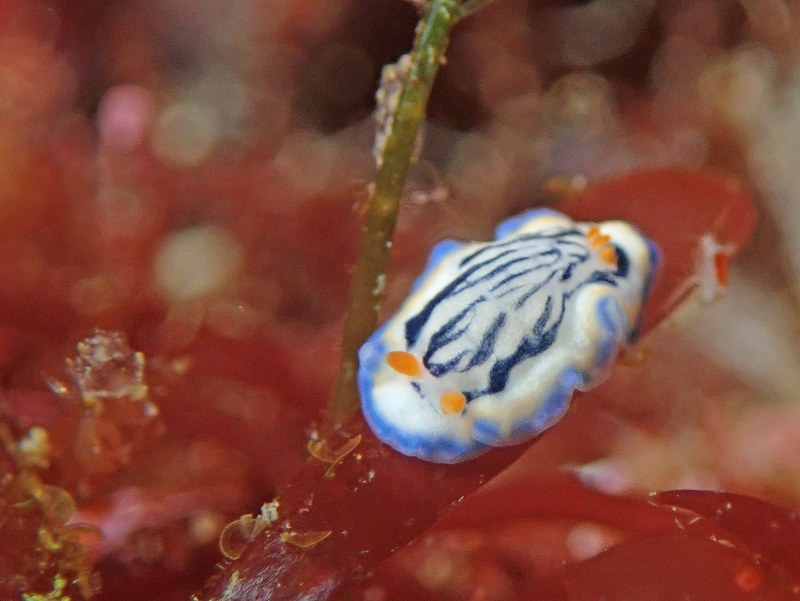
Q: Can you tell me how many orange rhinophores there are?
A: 2